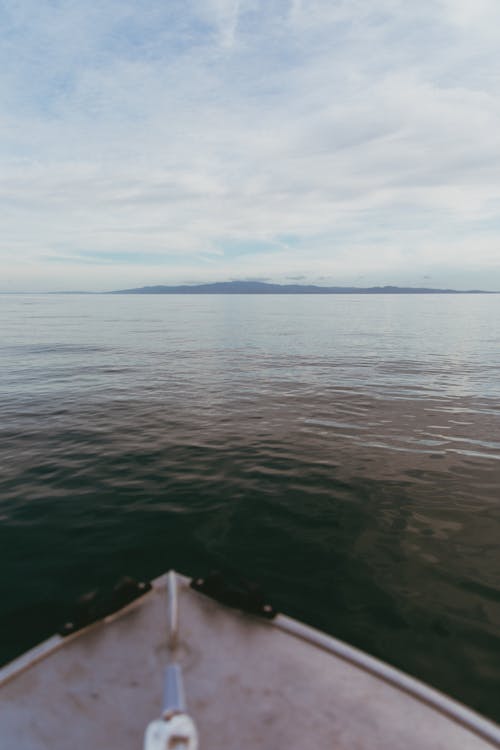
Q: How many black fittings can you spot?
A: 2